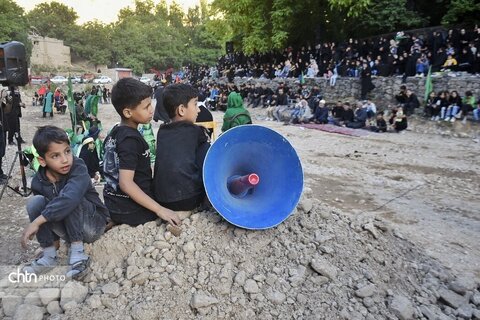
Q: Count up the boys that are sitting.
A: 3